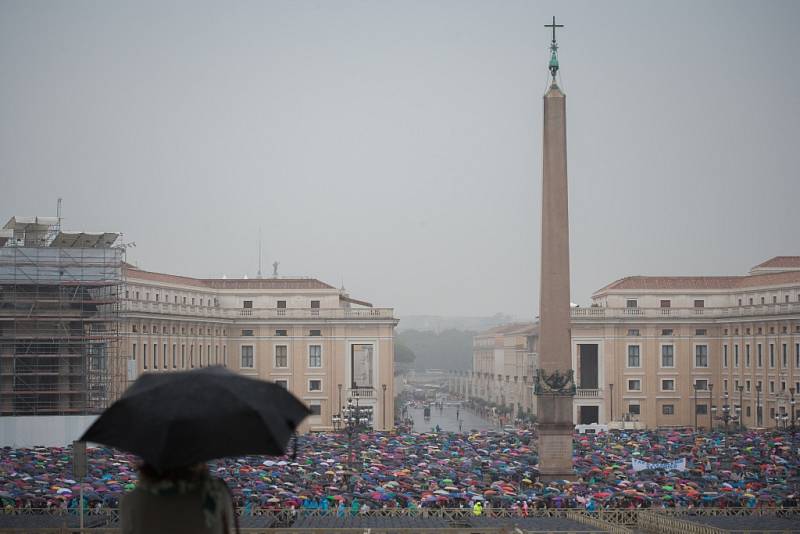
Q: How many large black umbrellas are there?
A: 1